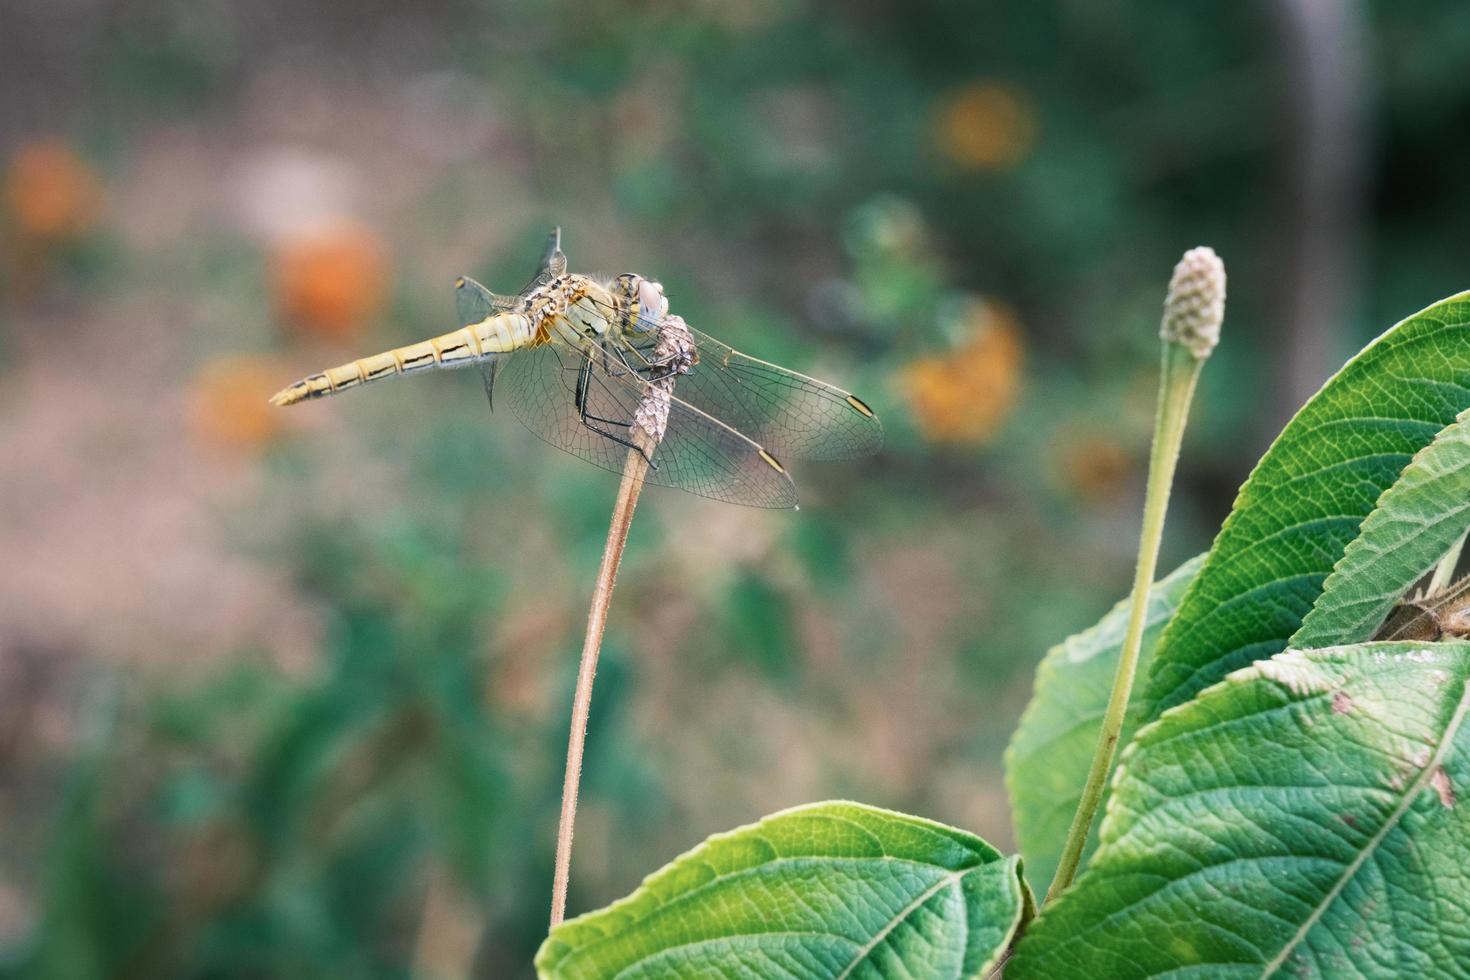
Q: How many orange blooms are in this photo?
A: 6